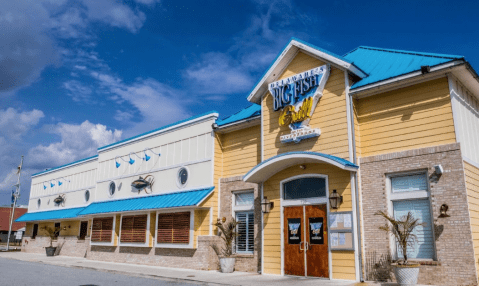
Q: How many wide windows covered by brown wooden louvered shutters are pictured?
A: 3